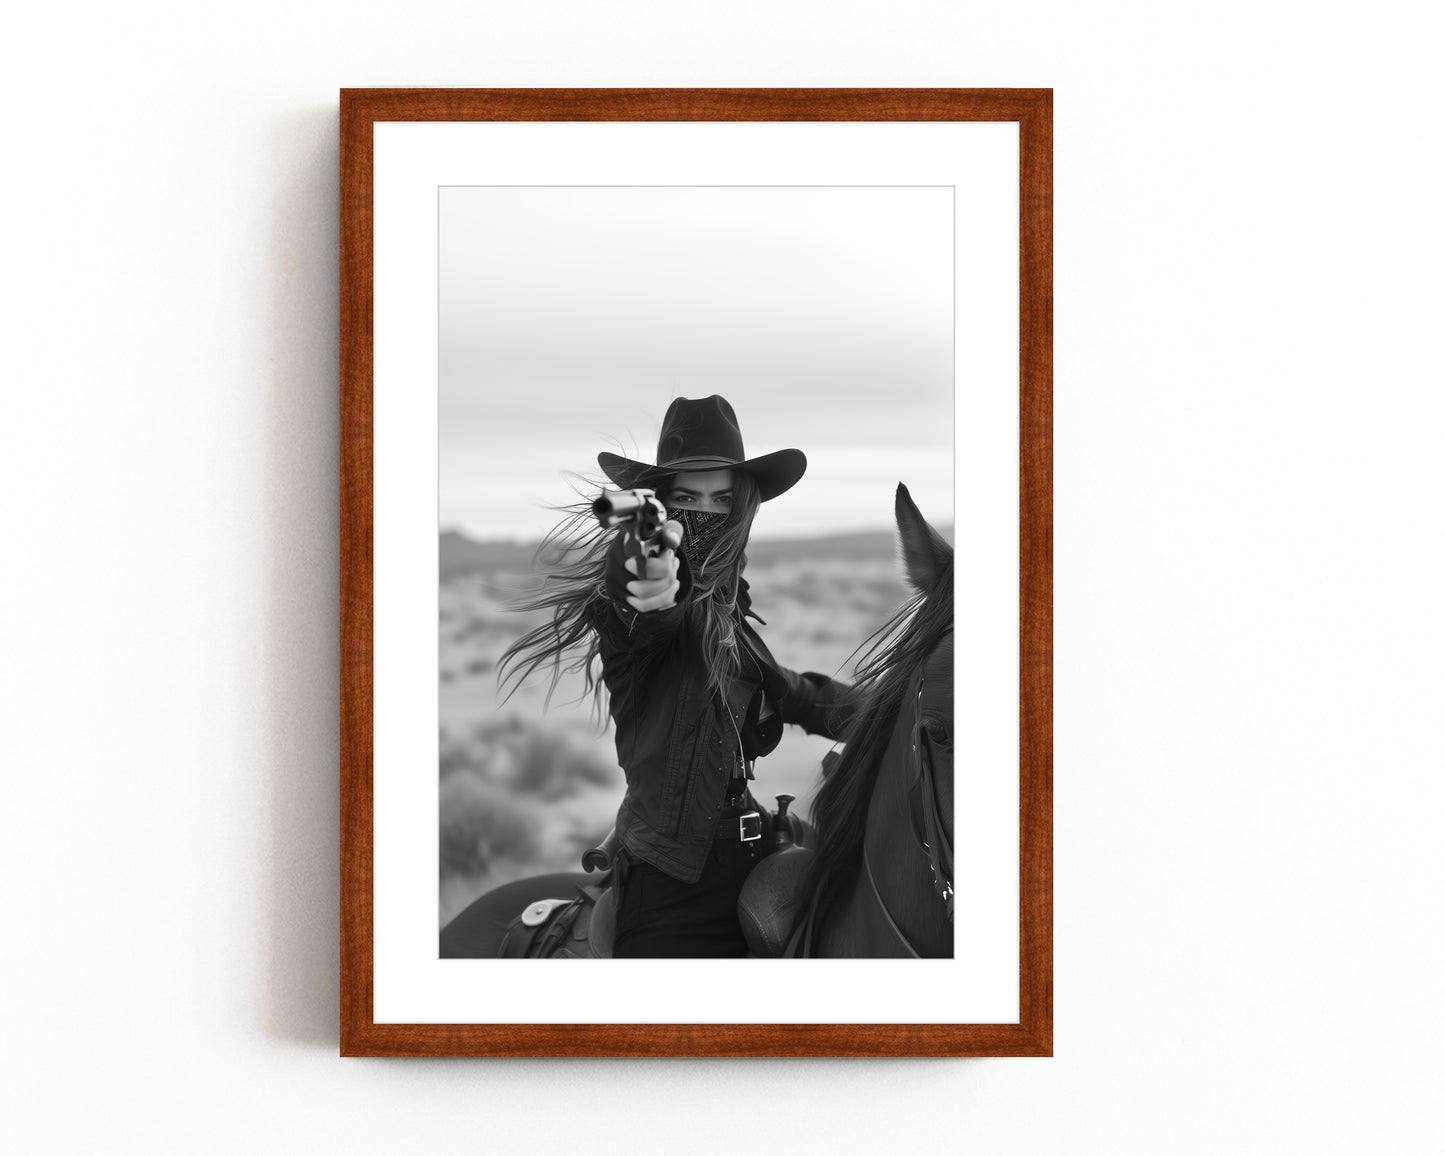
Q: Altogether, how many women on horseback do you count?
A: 1